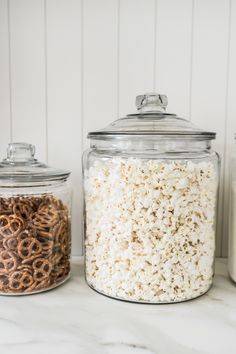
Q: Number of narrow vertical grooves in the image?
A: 7